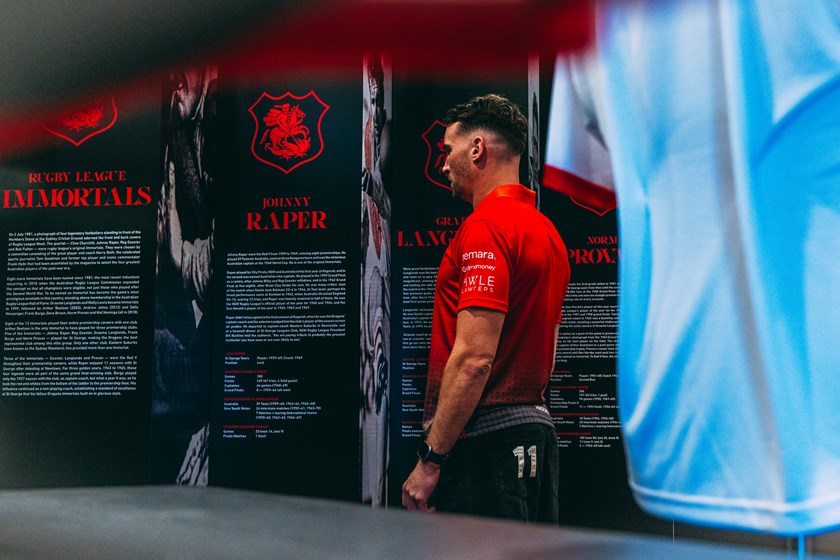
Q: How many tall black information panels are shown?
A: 4